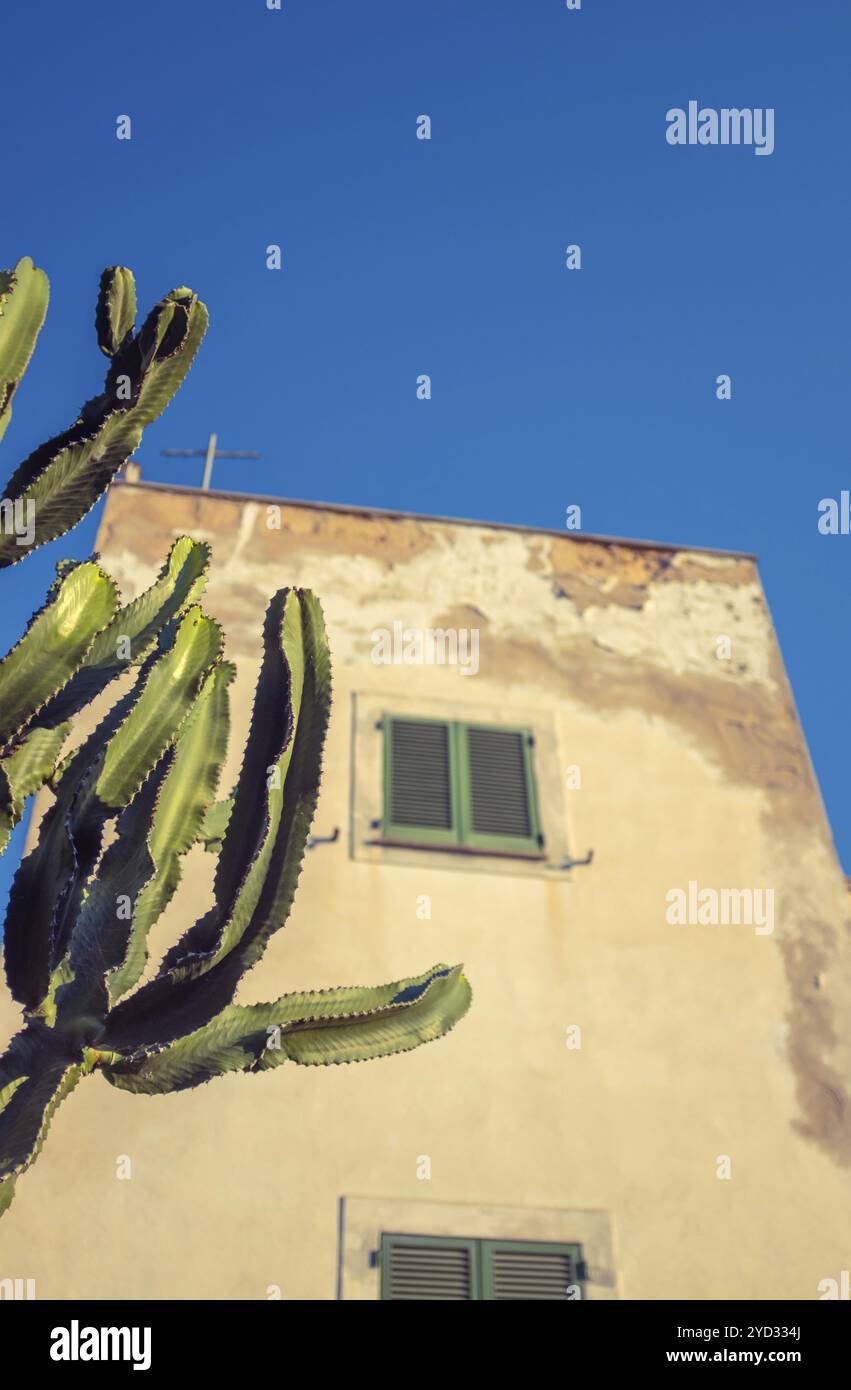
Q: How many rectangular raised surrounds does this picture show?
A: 2